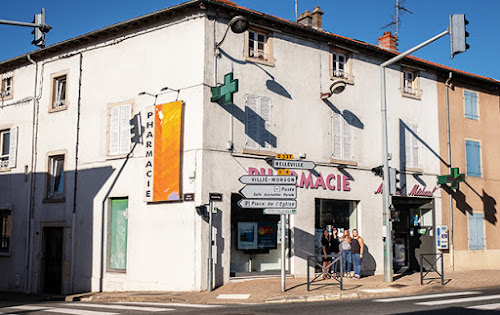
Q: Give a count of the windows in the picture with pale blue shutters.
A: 3